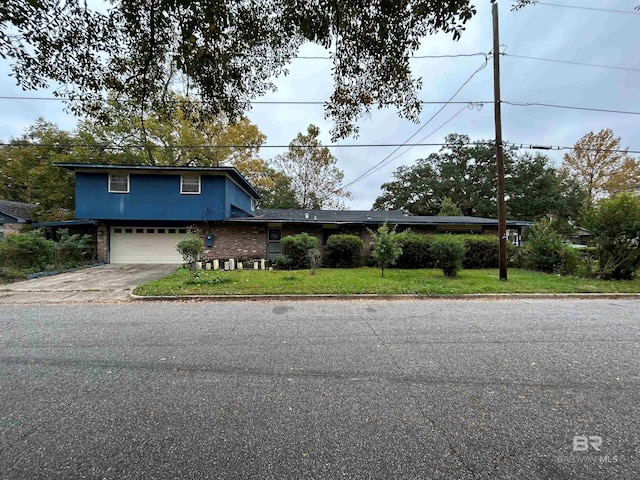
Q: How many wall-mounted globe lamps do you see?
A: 0